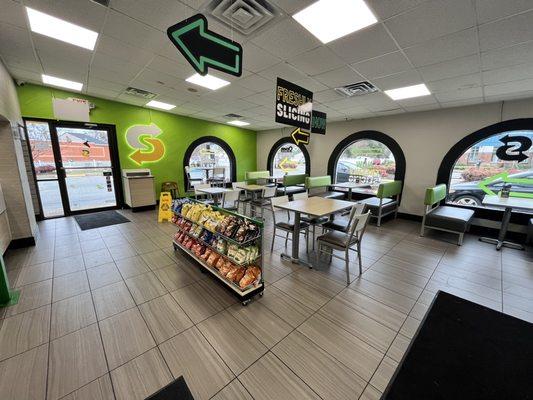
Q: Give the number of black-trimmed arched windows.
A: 4